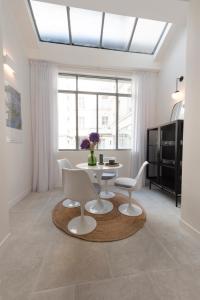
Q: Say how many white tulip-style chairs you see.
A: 4